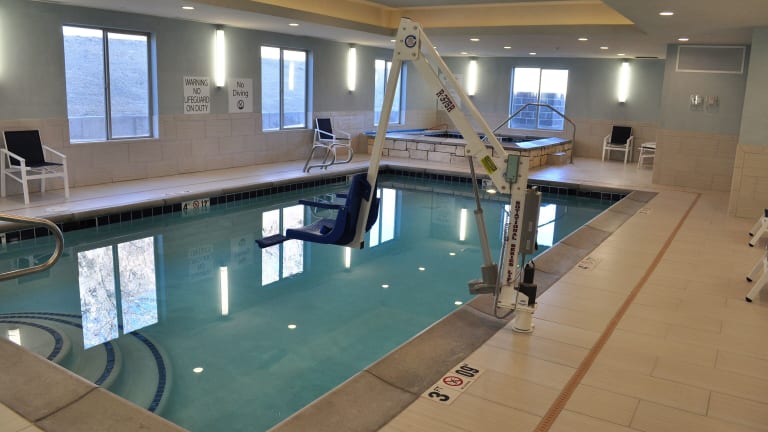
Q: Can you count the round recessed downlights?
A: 13